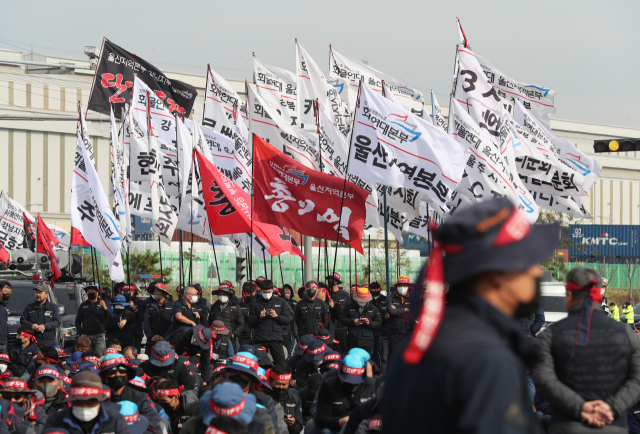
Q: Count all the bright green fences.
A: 1